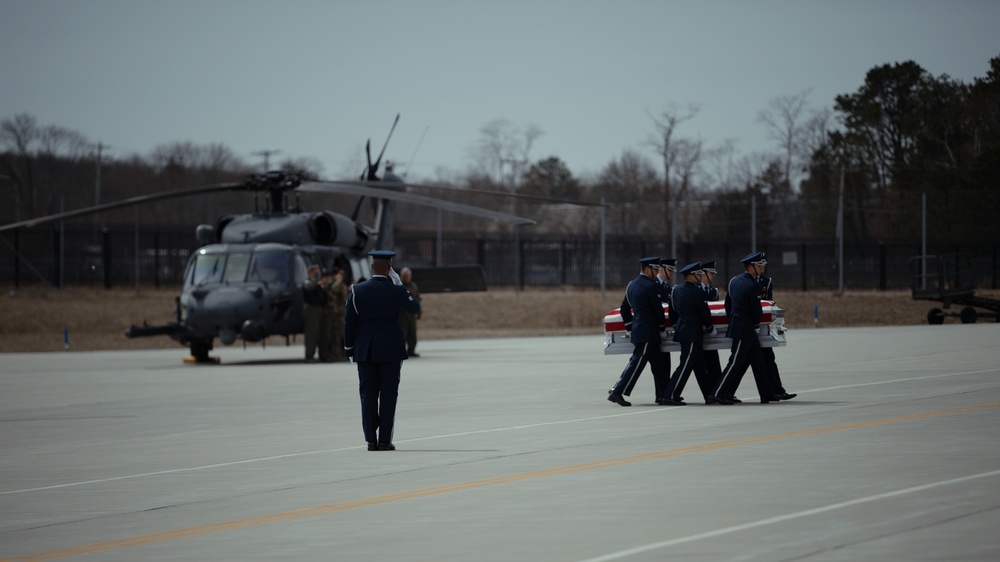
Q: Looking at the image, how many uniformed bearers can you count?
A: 6